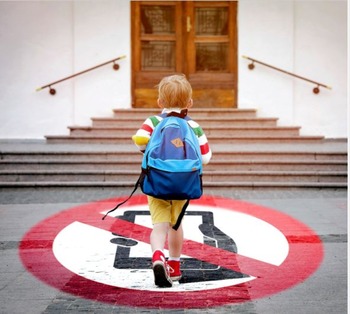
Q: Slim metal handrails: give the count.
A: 2